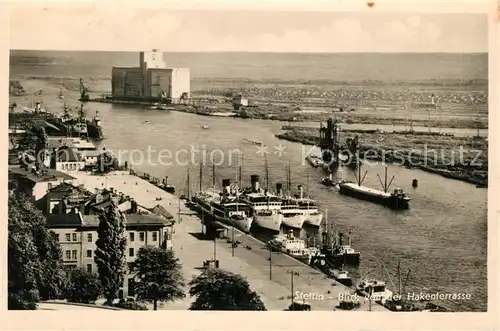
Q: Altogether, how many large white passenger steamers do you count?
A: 4